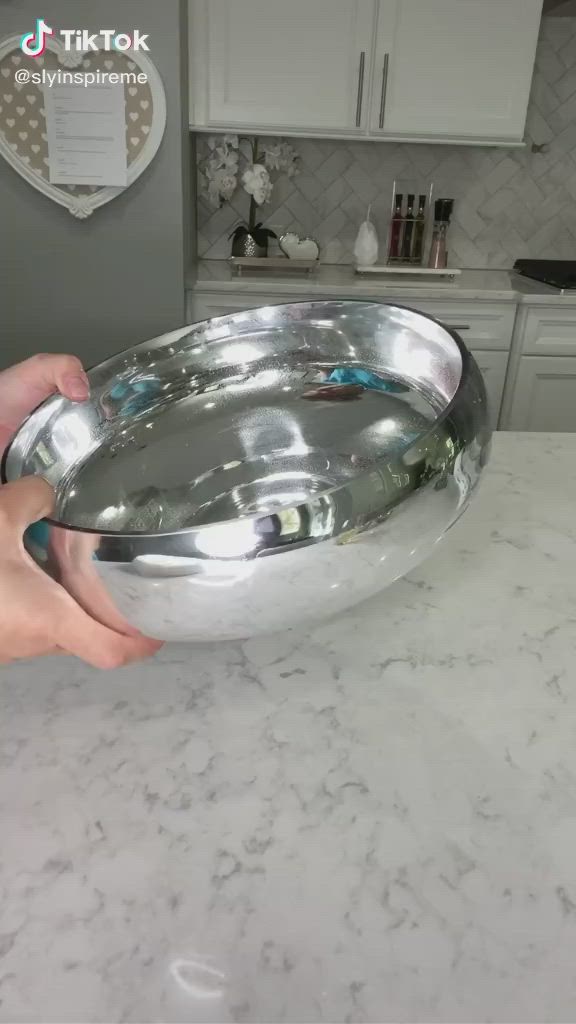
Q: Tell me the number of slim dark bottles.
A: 3